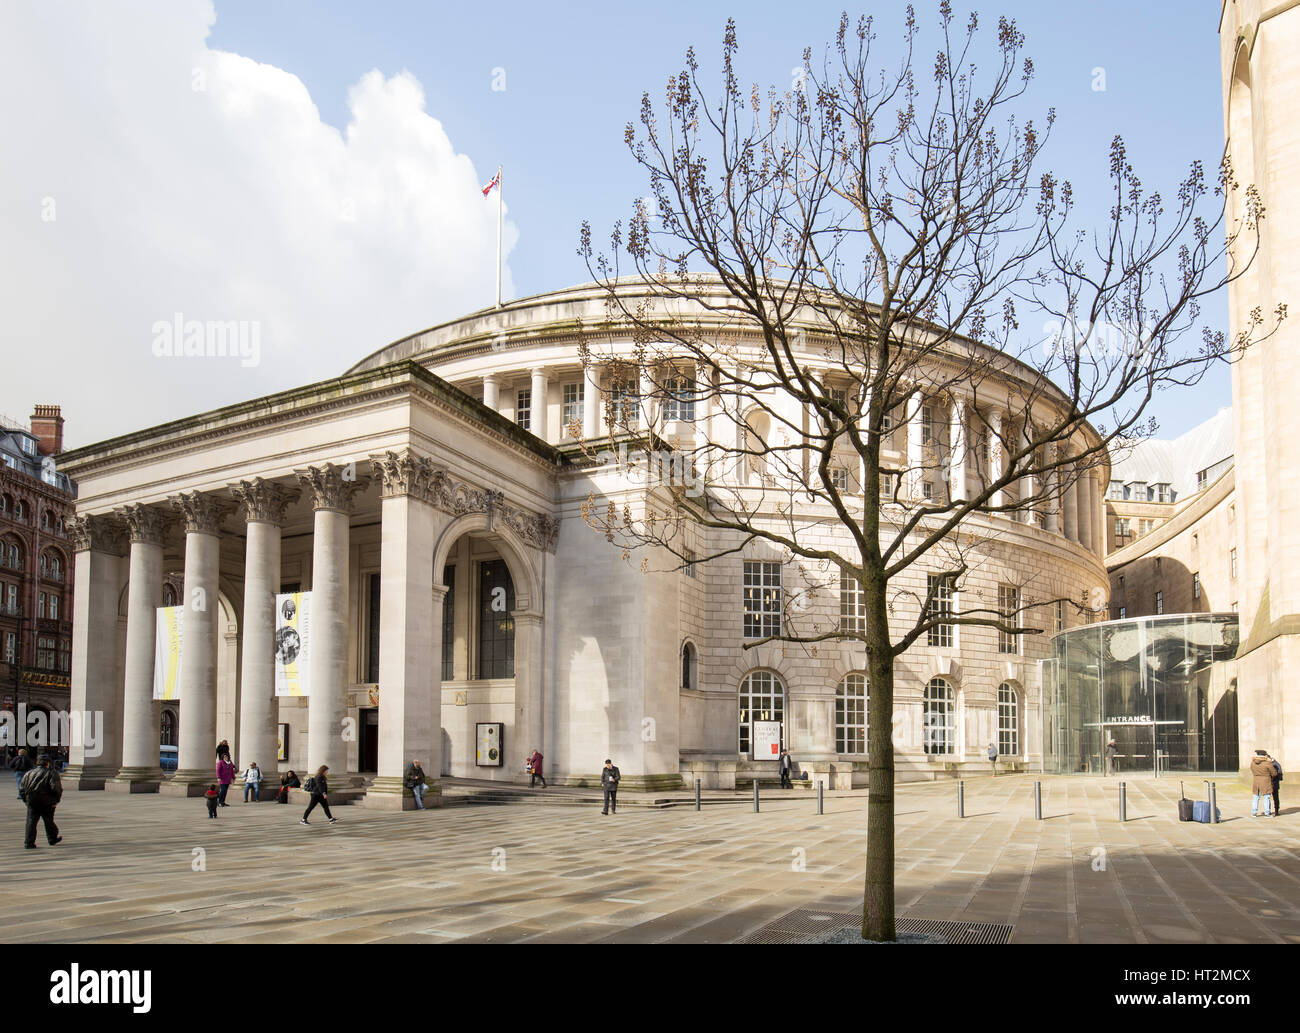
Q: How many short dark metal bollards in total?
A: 7